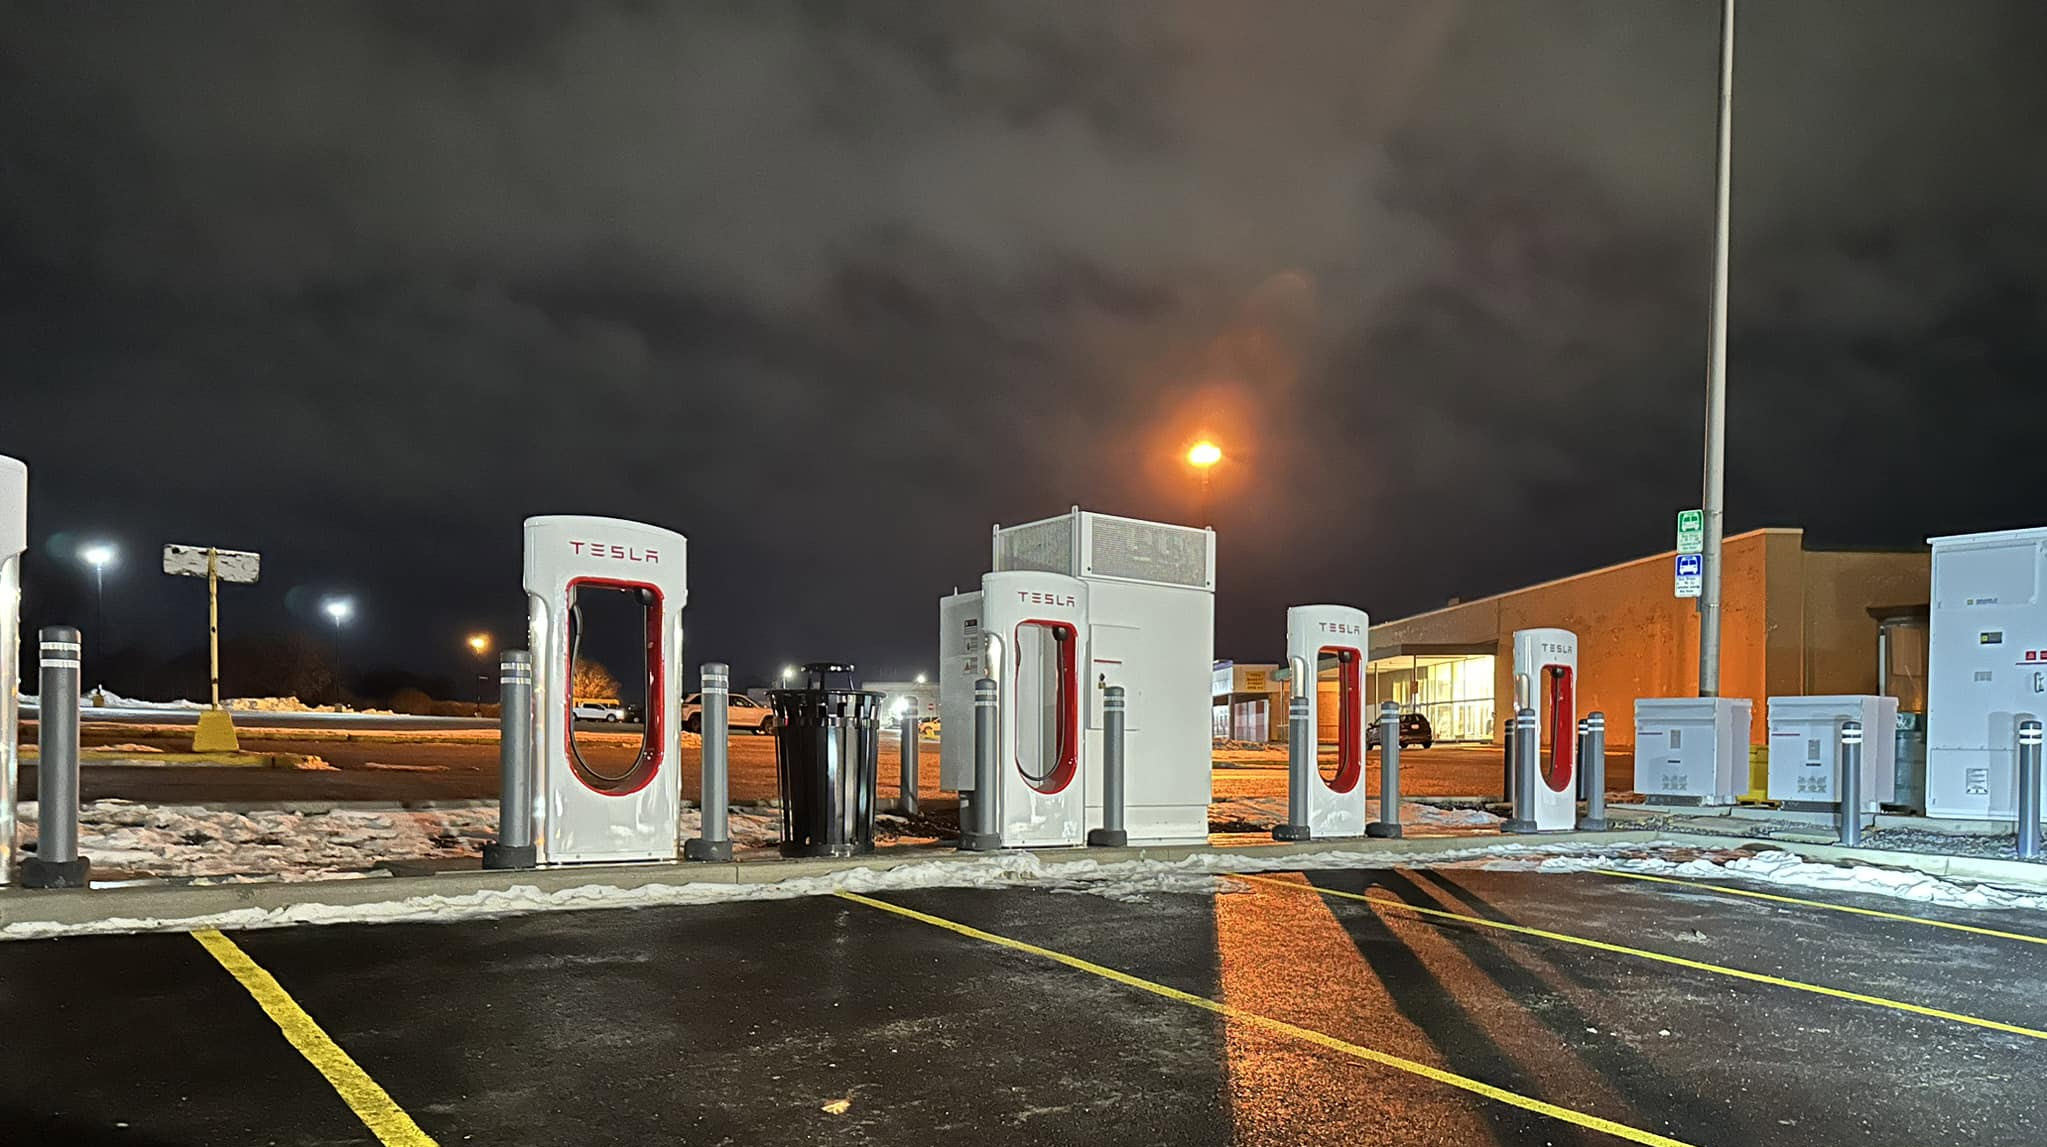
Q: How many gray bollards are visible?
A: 14